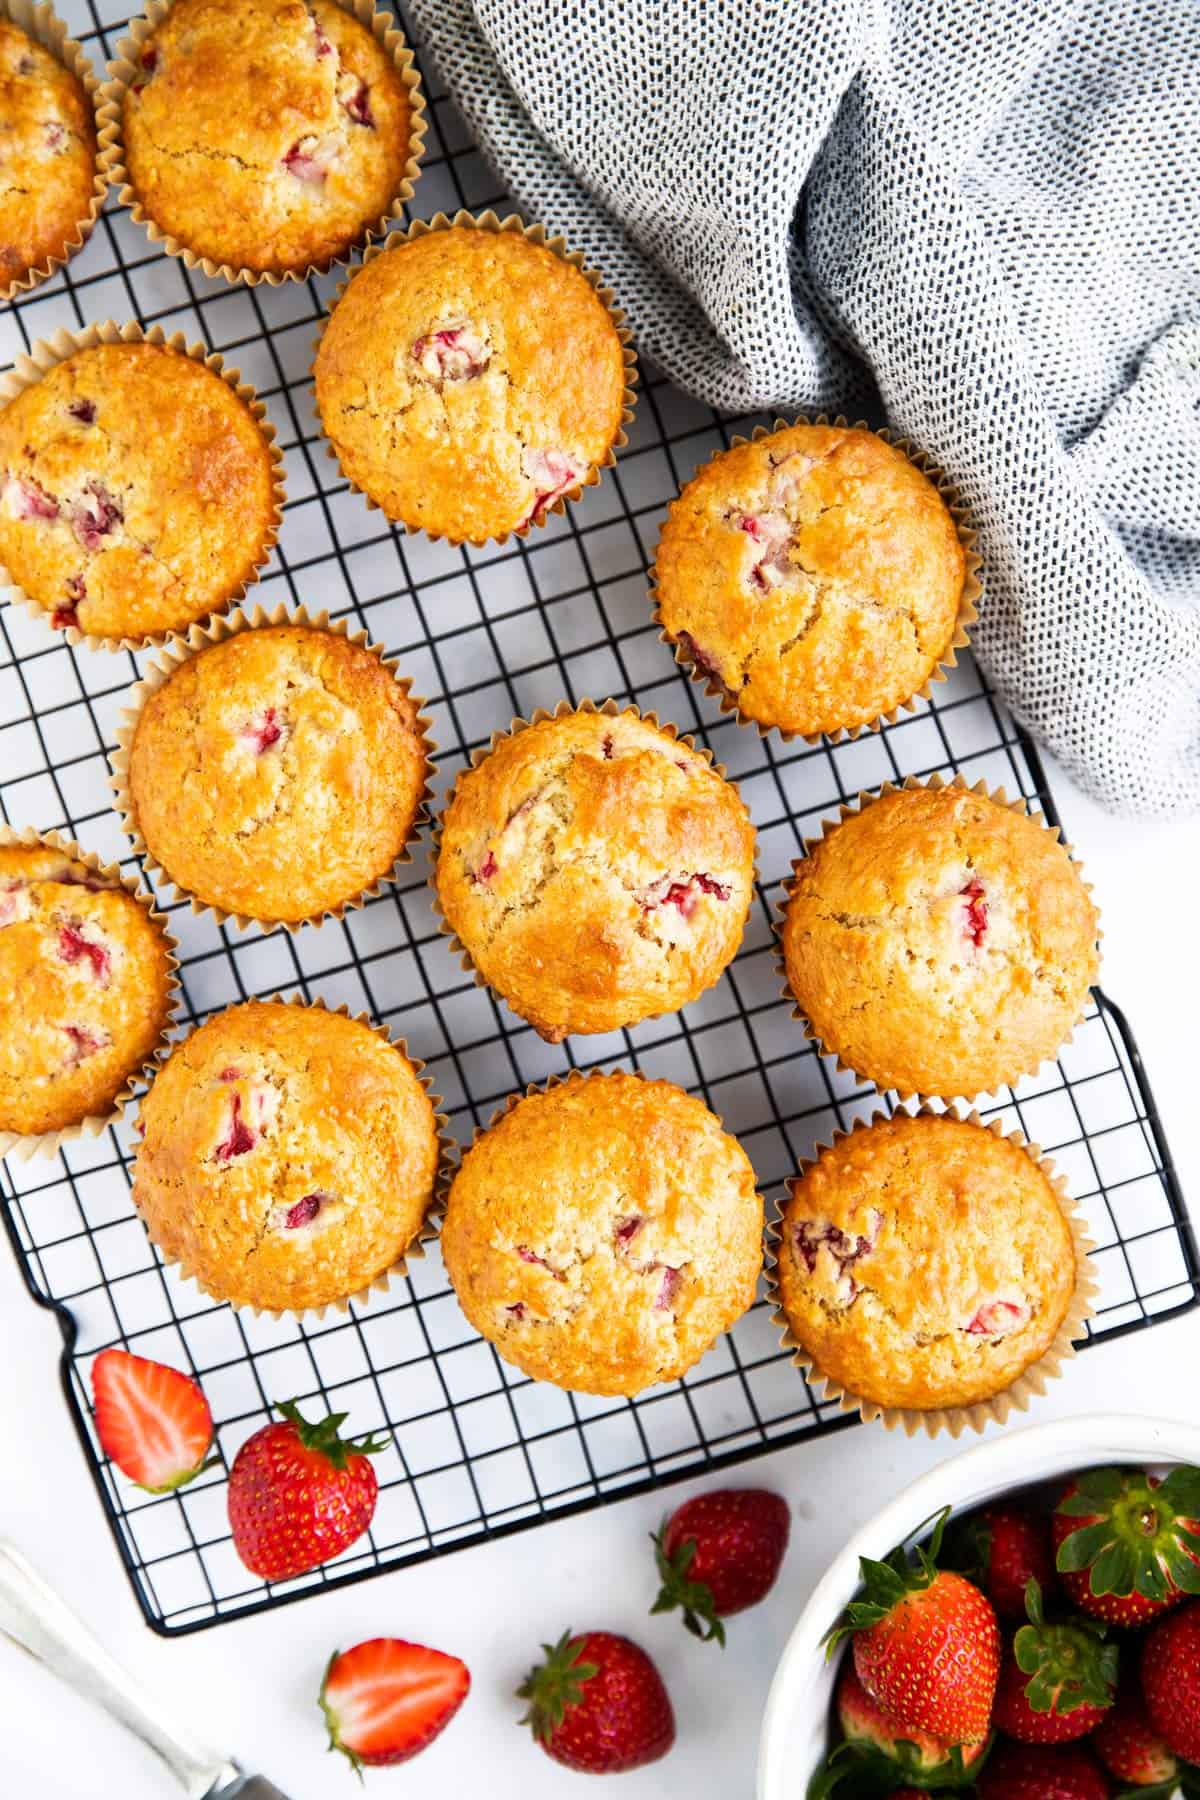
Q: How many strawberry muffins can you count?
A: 12